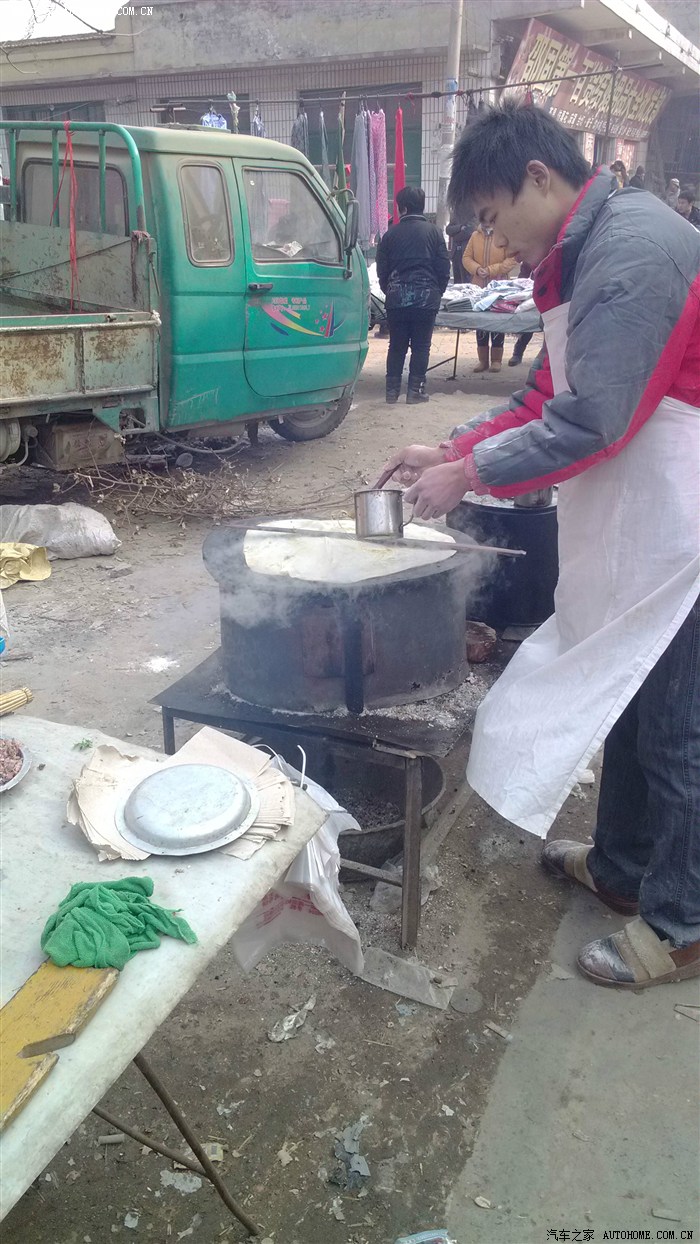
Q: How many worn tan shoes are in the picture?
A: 2